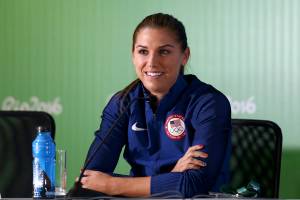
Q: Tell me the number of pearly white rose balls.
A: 0